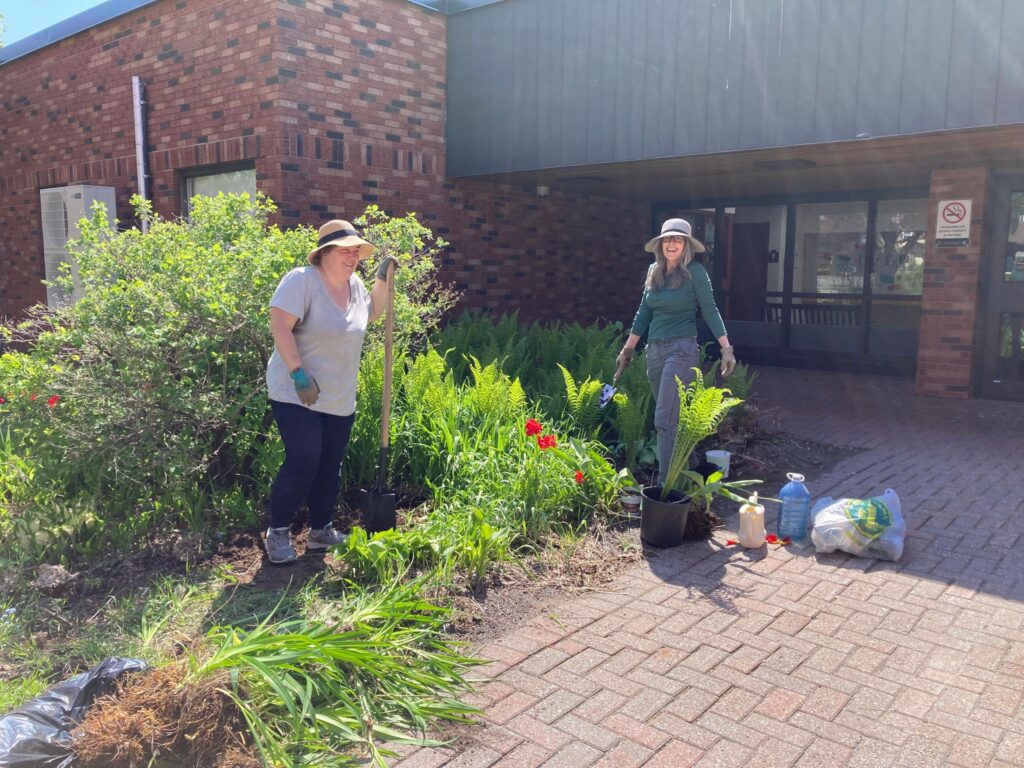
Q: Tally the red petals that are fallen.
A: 3